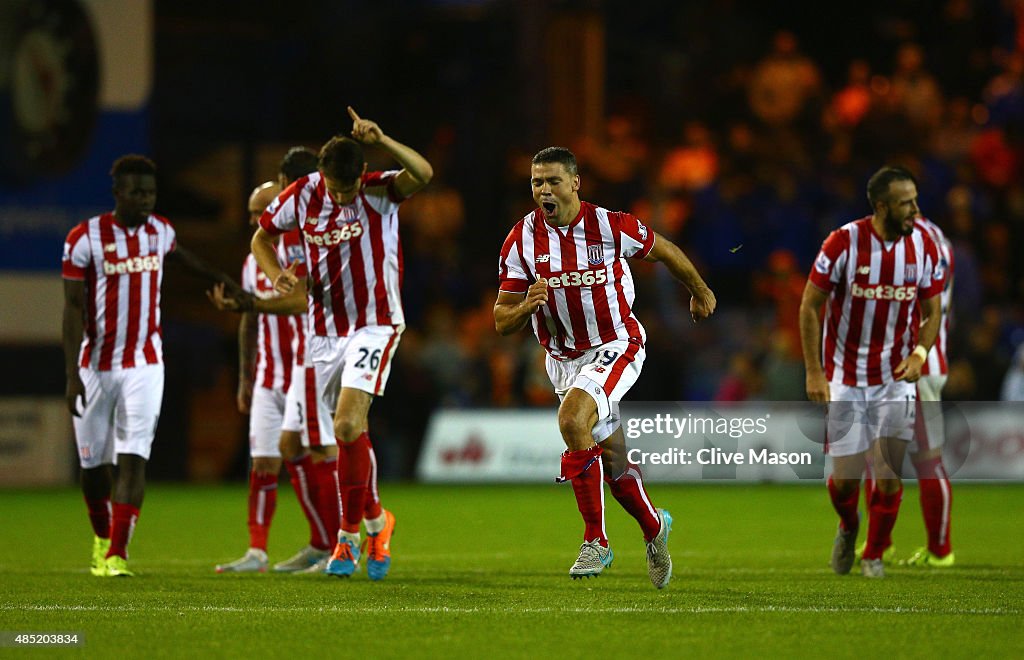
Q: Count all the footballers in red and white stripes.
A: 7